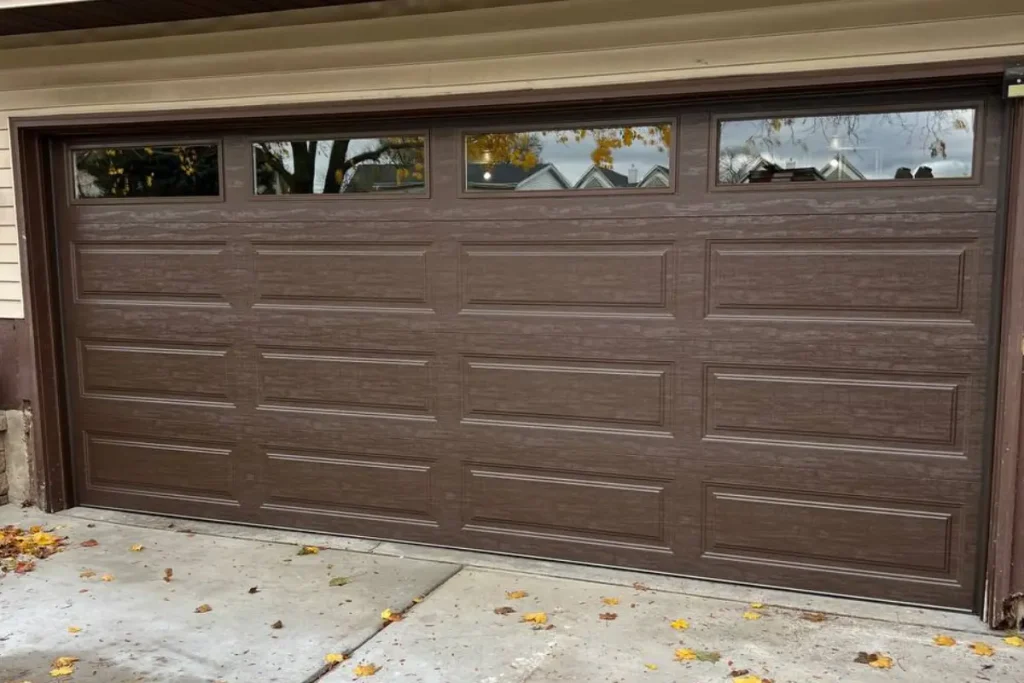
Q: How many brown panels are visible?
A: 12